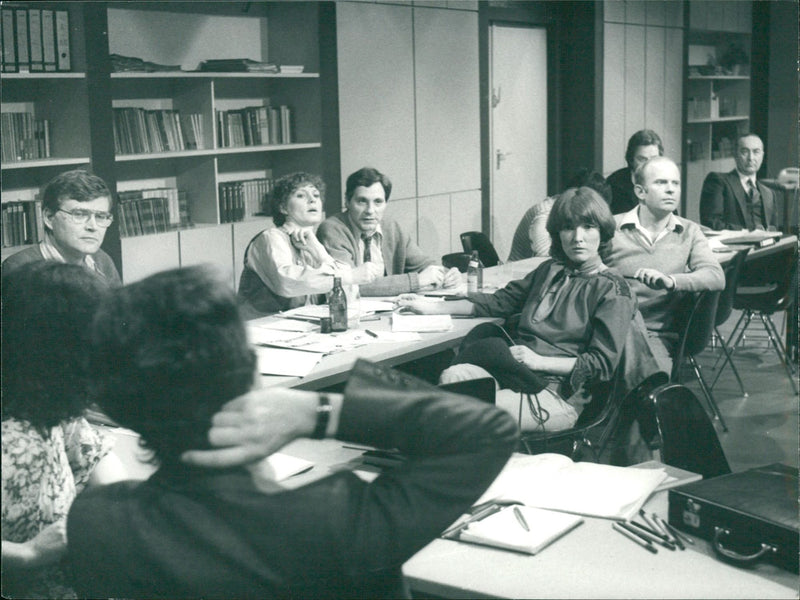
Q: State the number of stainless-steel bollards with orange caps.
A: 0